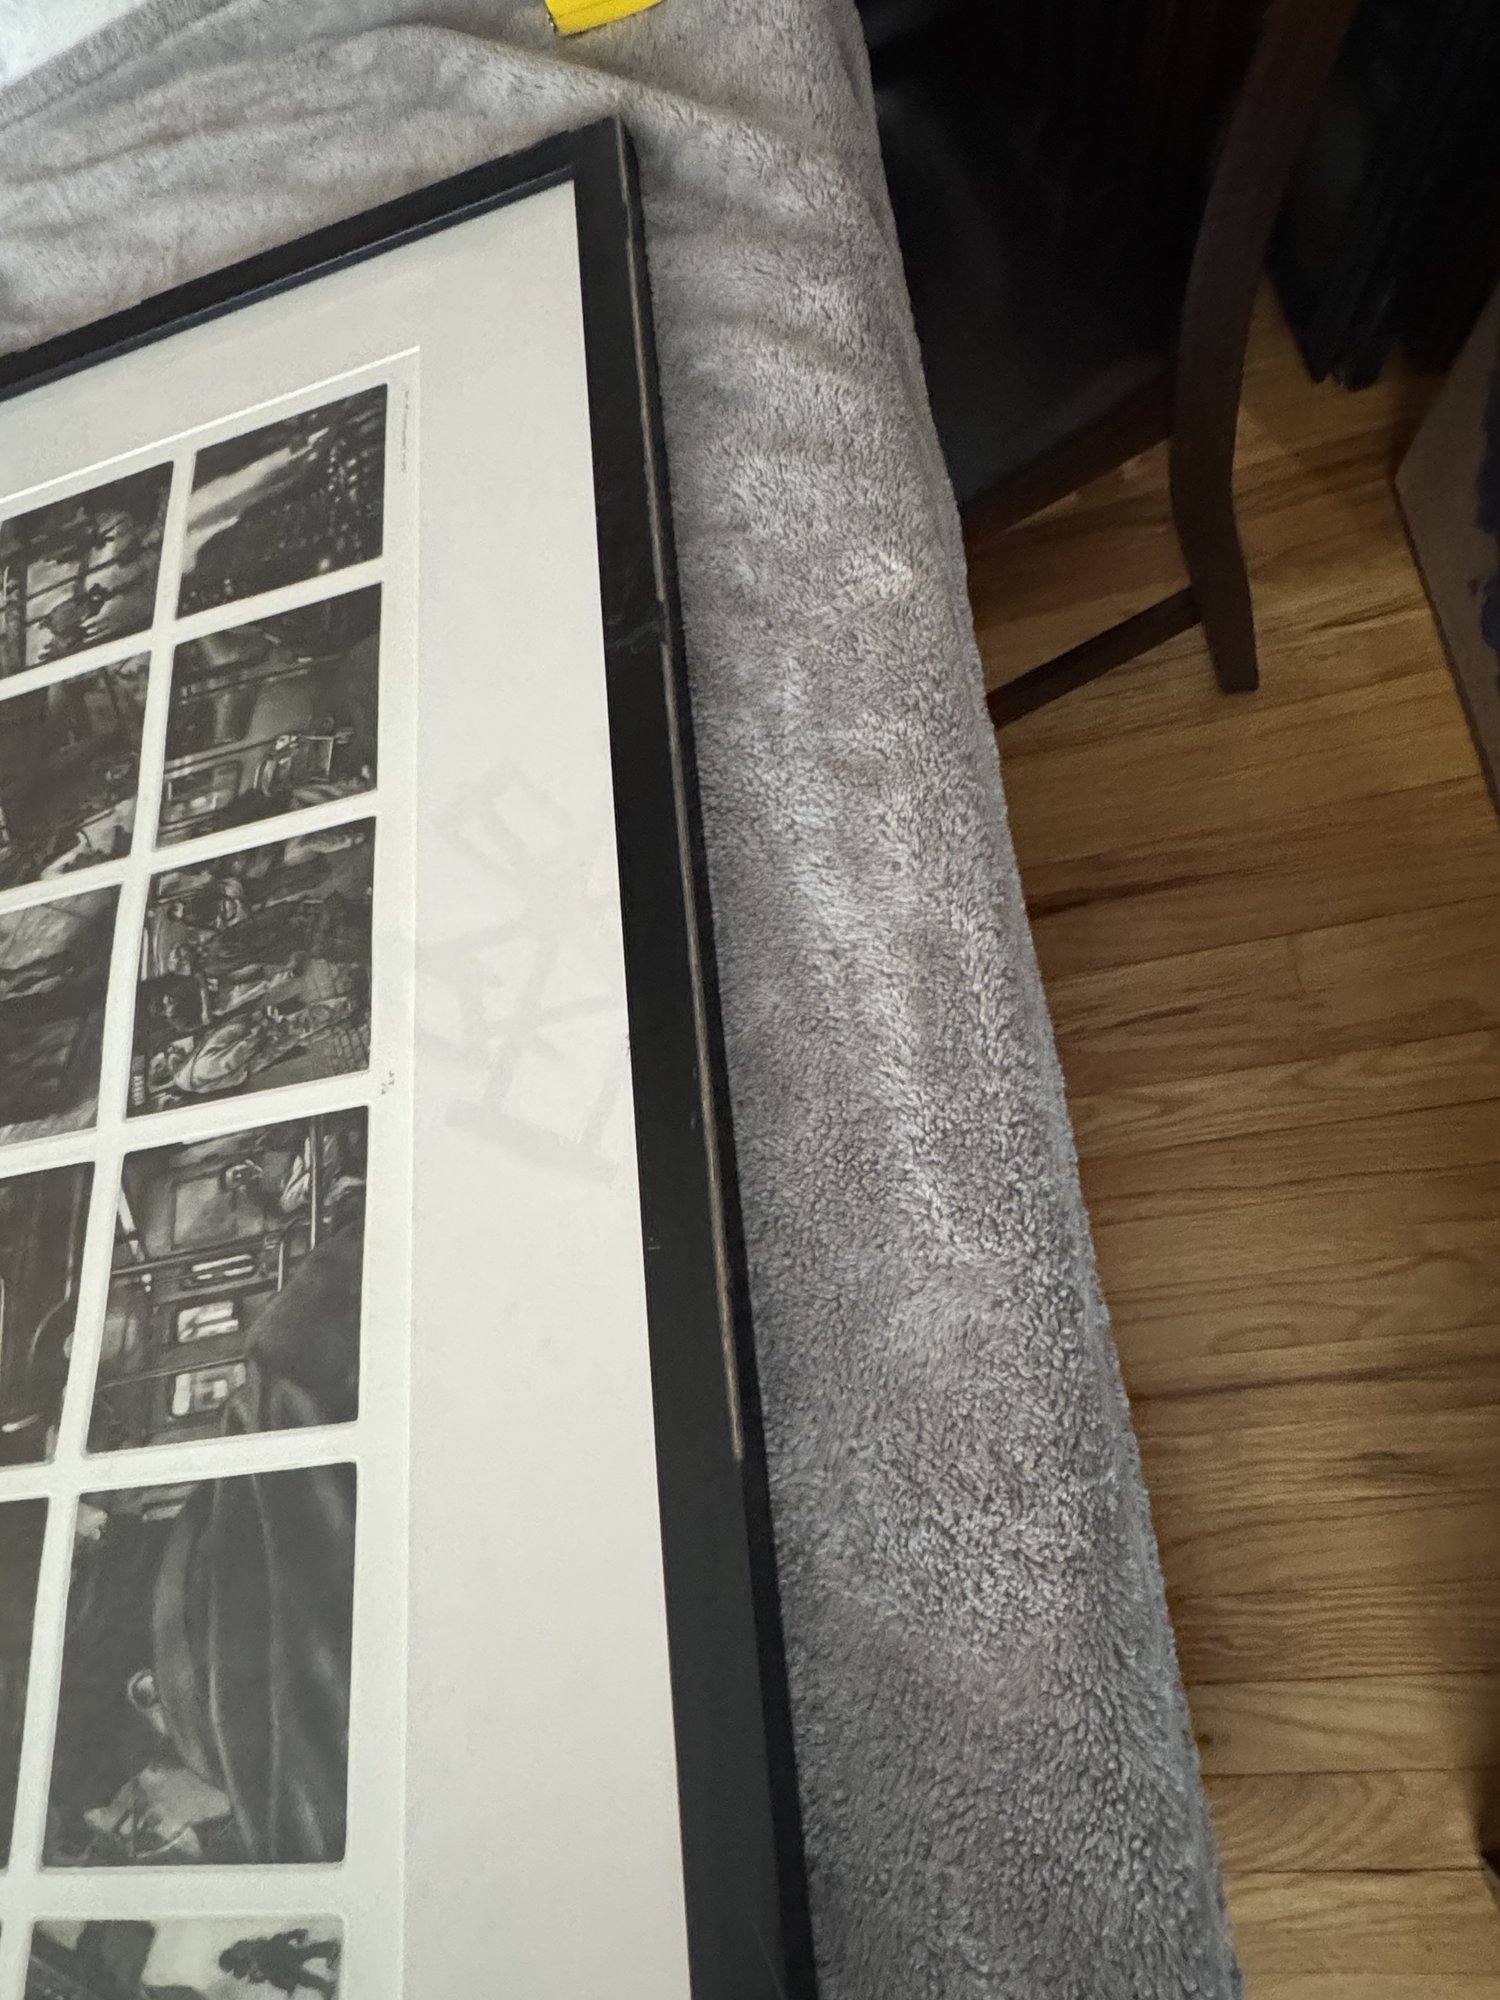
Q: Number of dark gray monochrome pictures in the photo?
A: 11